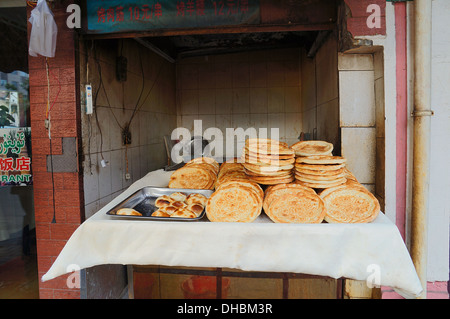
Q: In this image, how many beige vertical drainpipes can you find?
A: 1